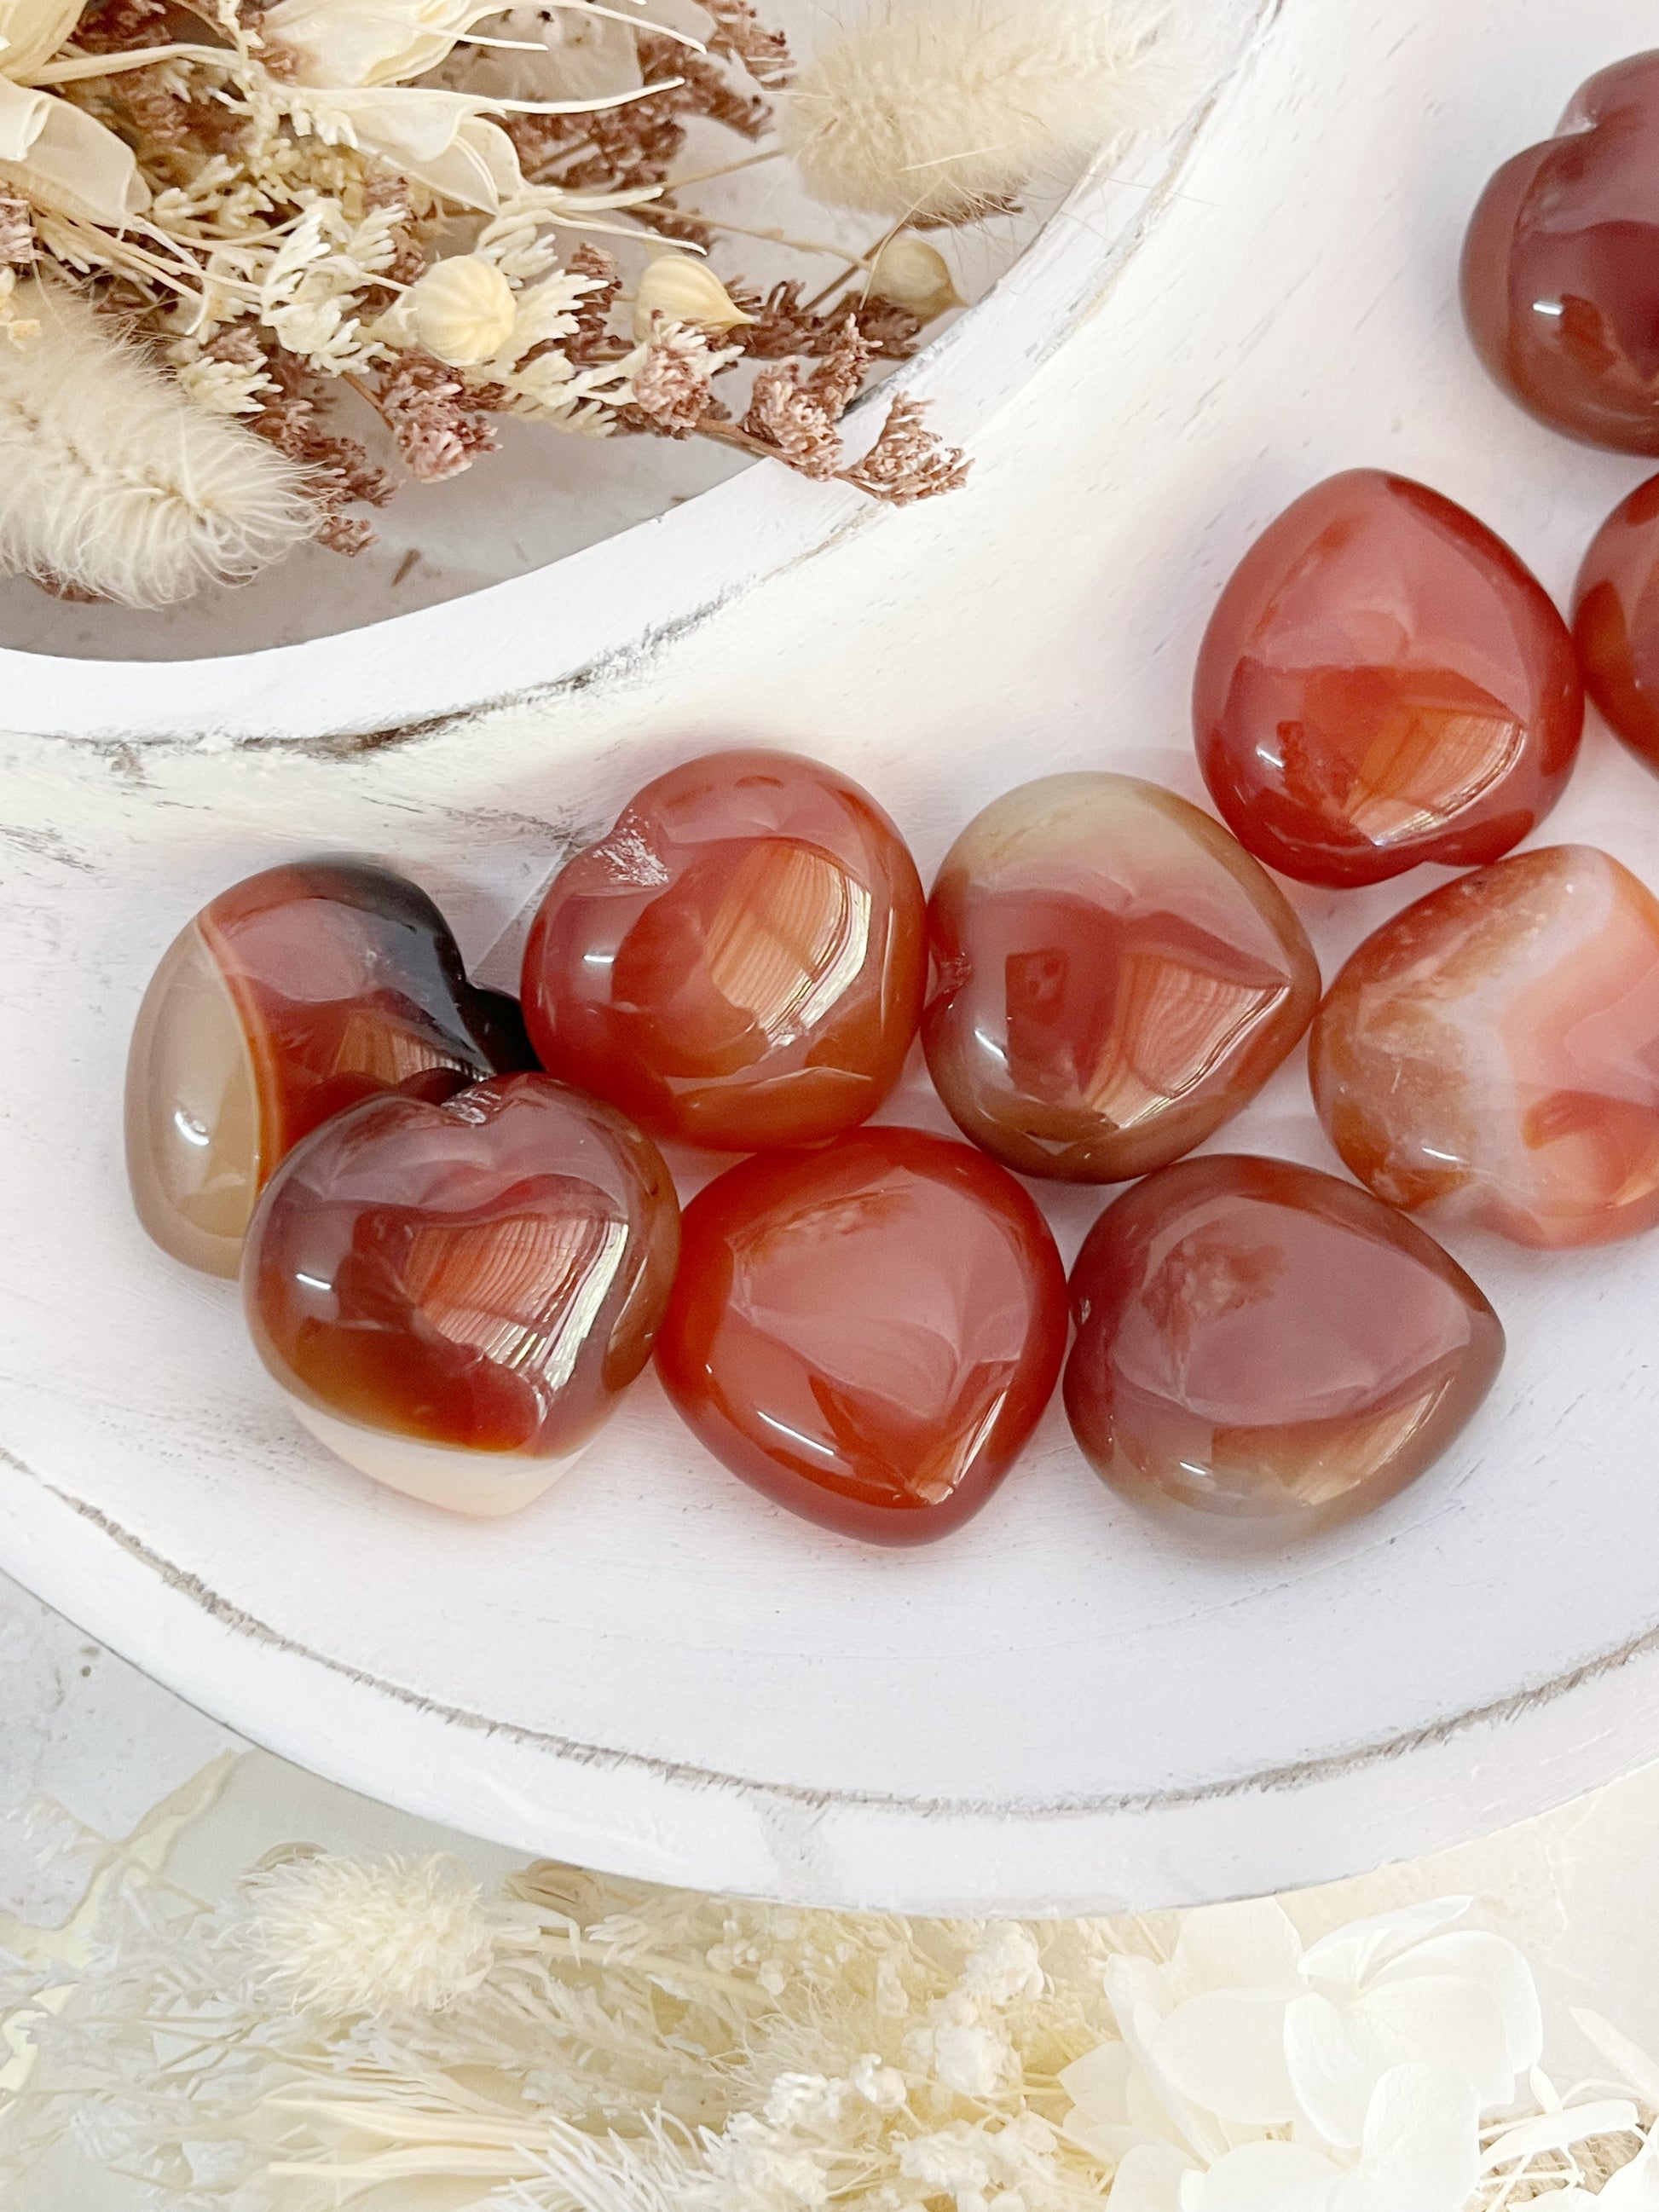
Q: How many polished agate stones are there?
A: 10